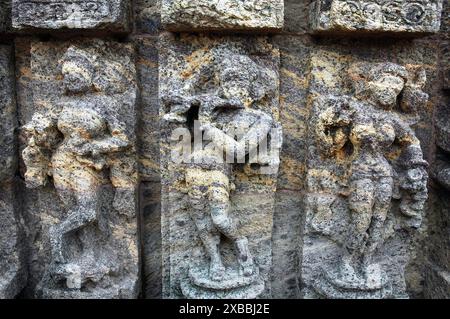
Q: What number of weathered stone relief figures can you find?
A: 3